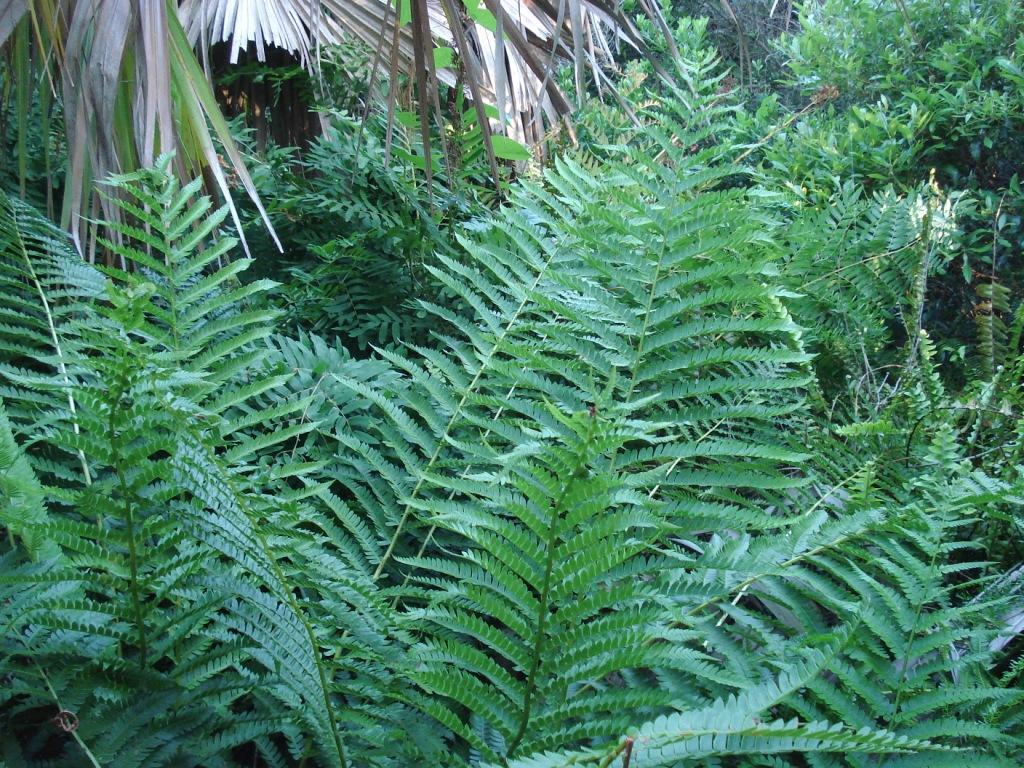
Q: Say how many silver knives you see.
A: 0